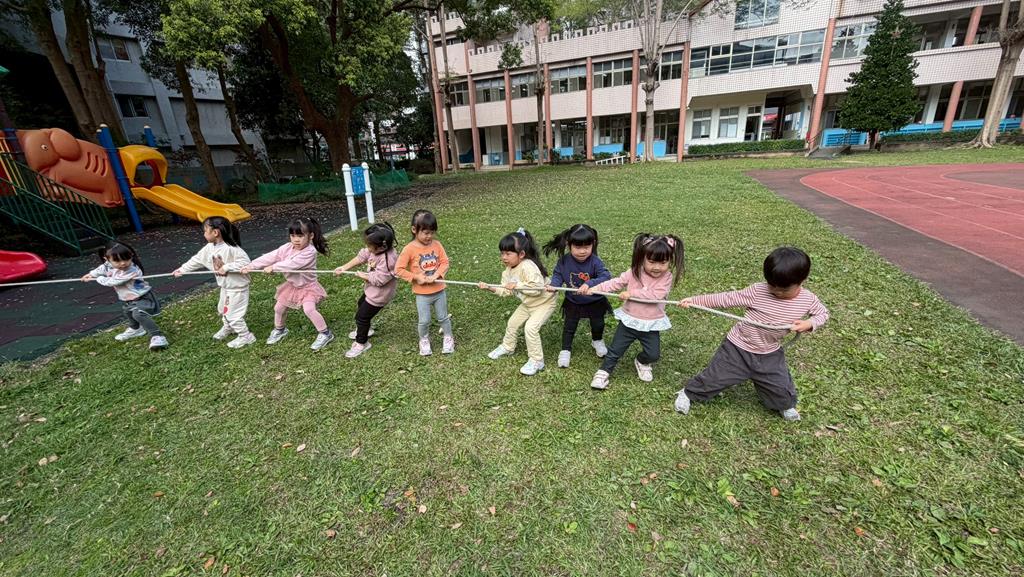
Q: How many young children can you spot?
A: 9